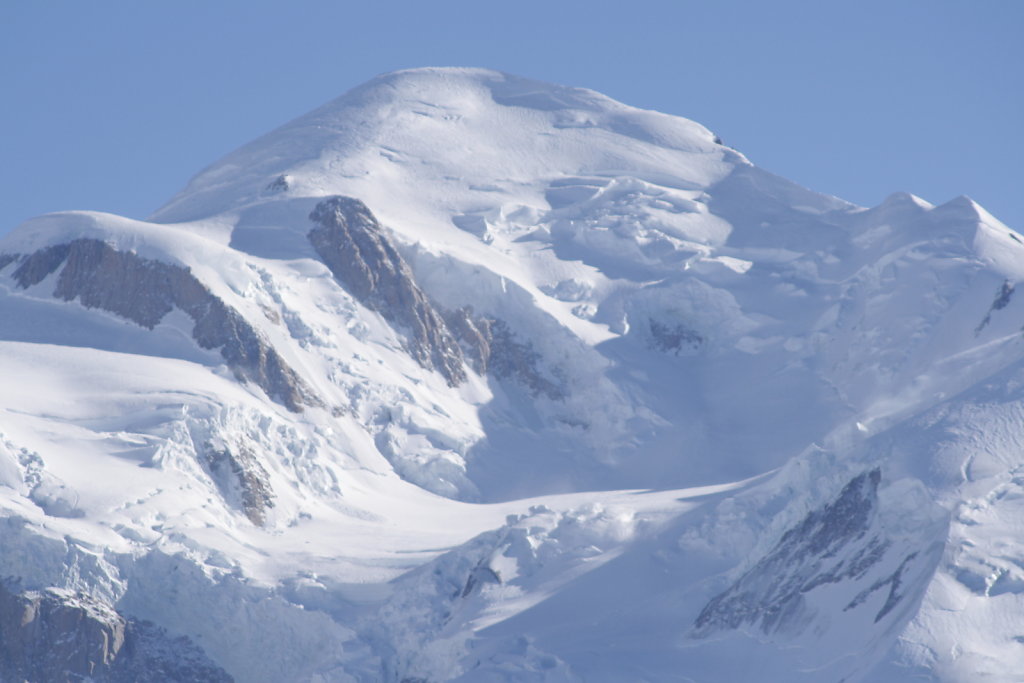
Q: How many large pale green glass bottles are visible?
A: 0